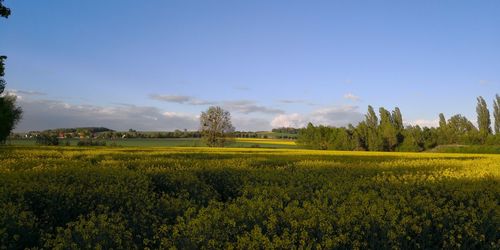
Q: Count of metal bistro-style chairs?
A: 0